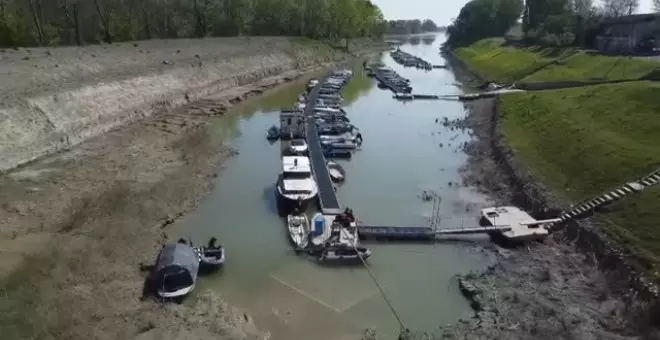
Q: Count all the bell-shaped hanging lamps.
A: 0